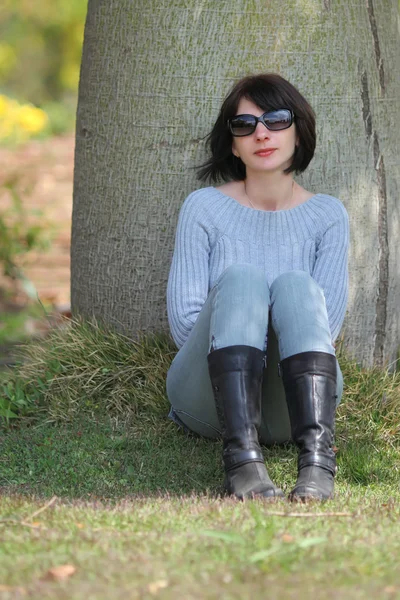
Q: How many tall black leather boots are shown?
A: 2